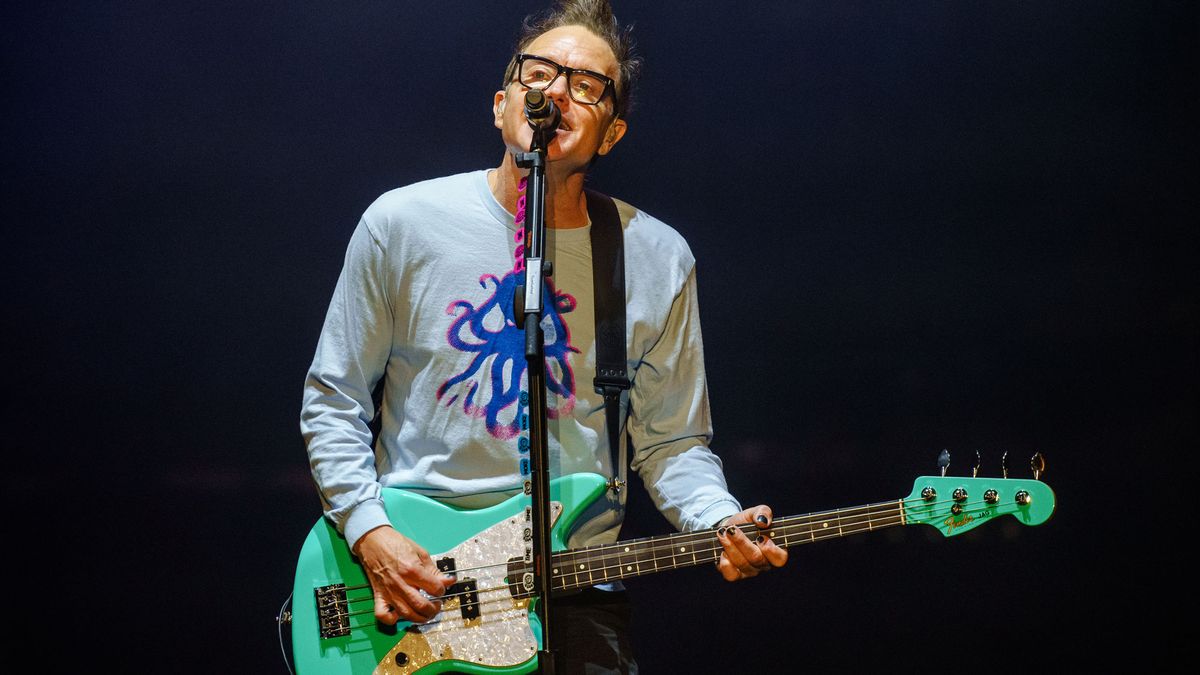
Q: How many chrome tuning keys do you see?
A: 4